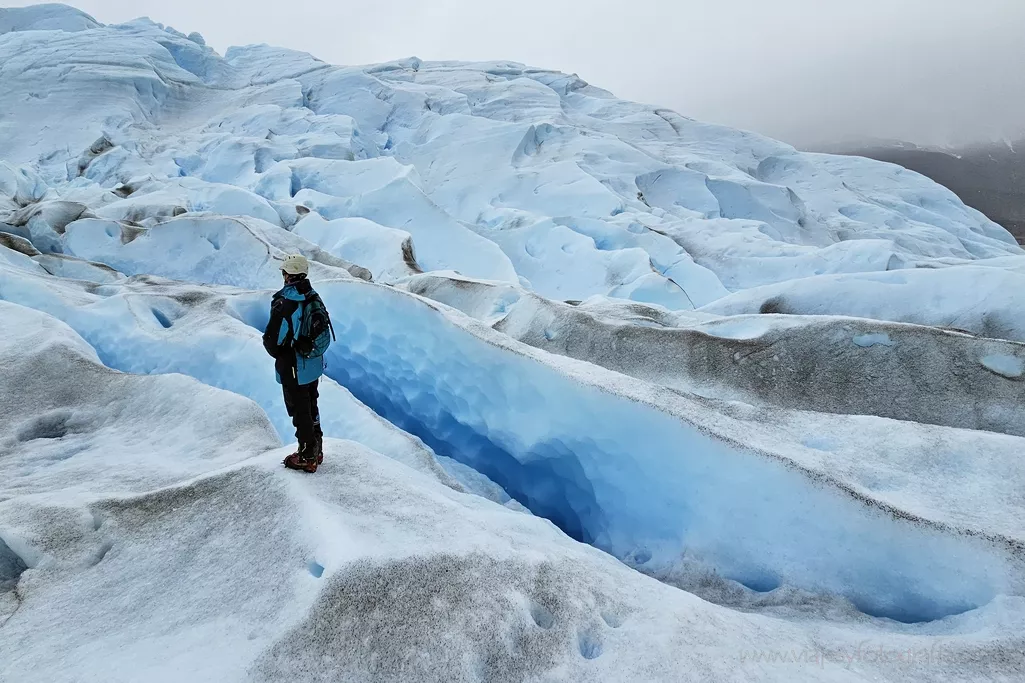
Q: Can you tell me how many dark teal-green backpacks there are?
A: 1